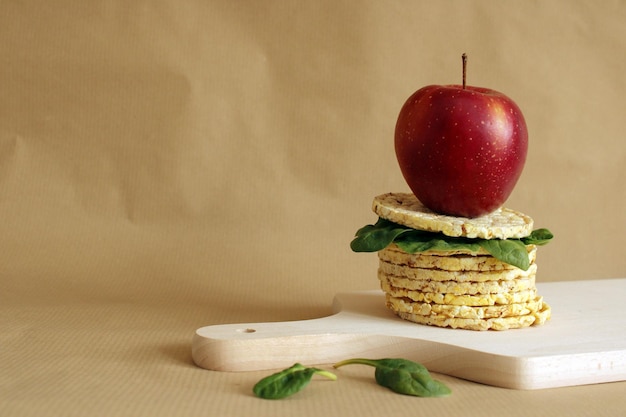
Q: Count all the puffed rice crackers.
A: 8